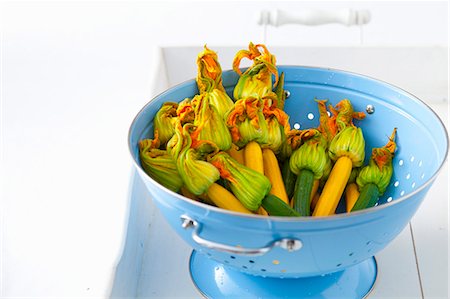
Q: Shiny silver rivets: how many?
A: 4